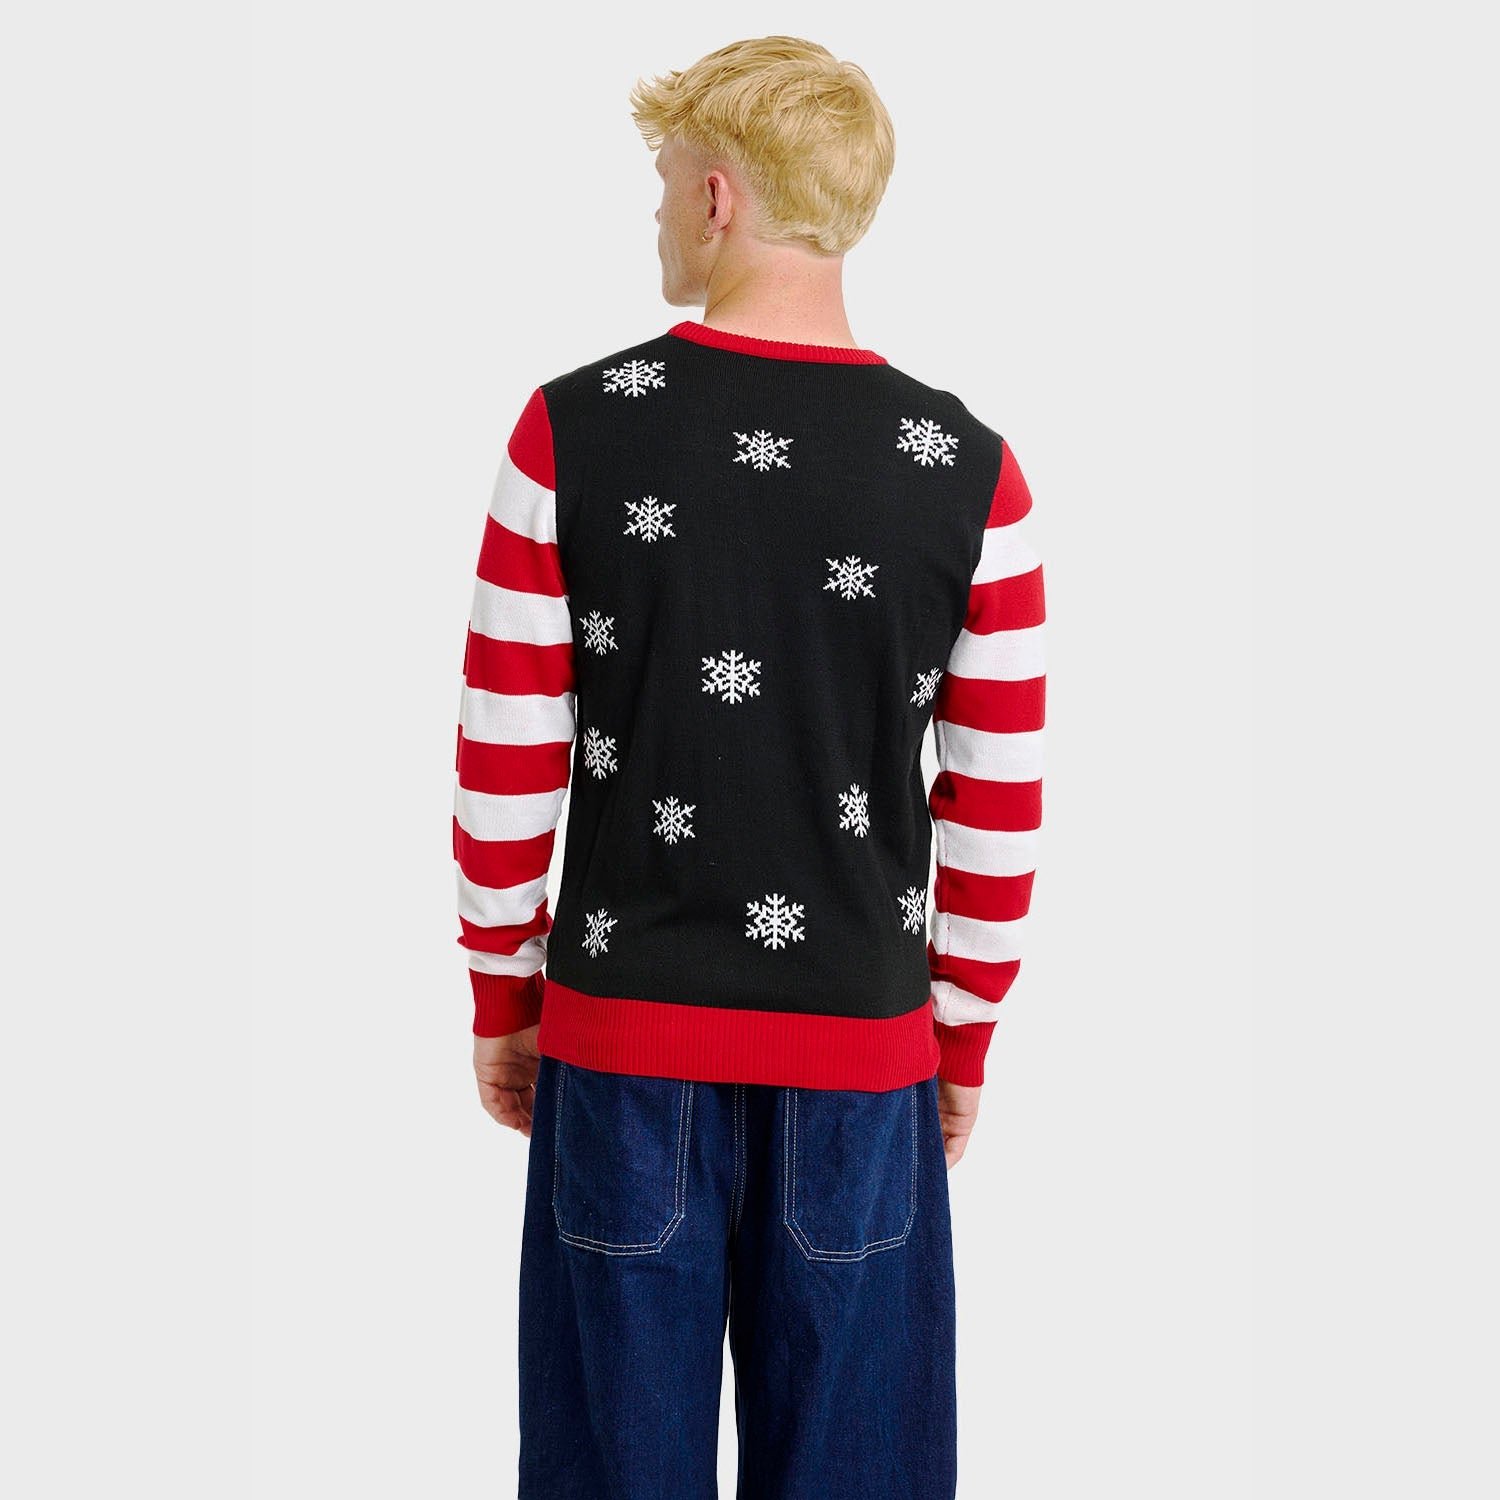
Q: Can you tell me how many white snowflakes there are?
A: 14